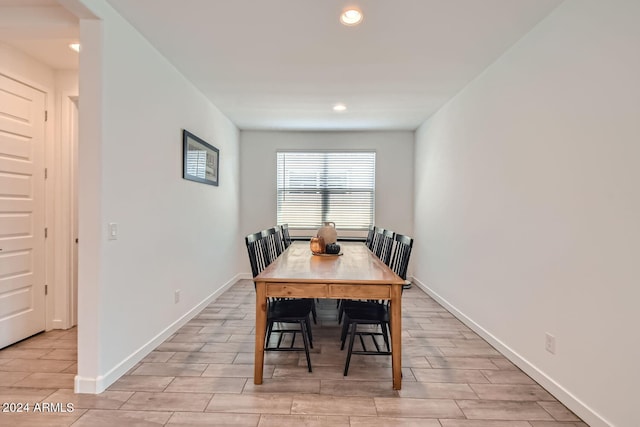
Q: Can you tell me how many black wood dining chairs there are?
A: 8